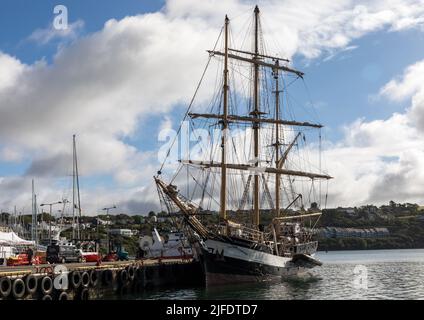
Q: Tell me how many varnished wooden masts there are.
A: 3